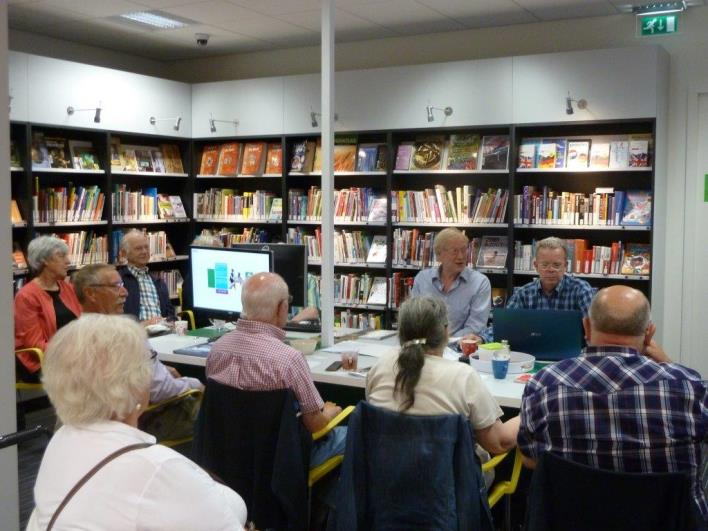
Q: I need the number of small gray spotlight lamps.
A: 6